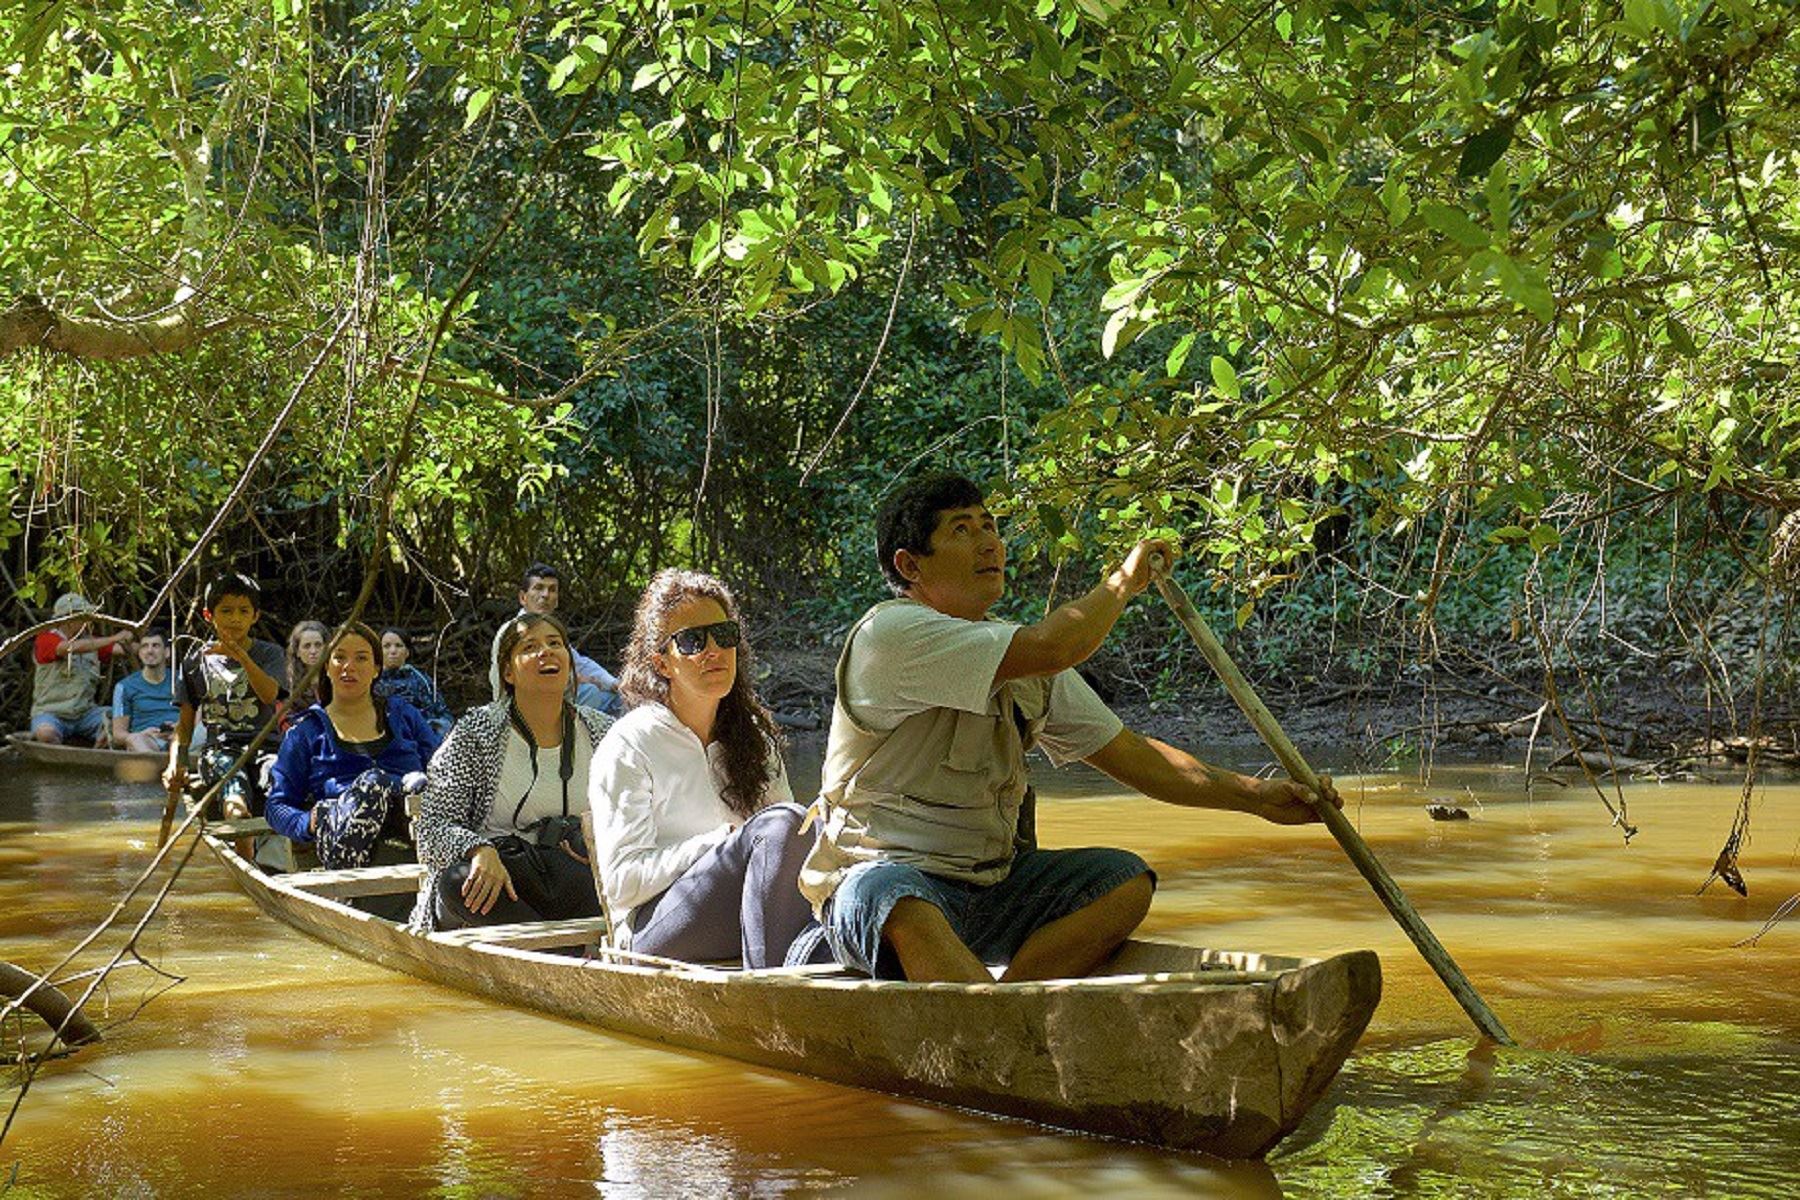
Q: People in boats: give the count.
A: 10